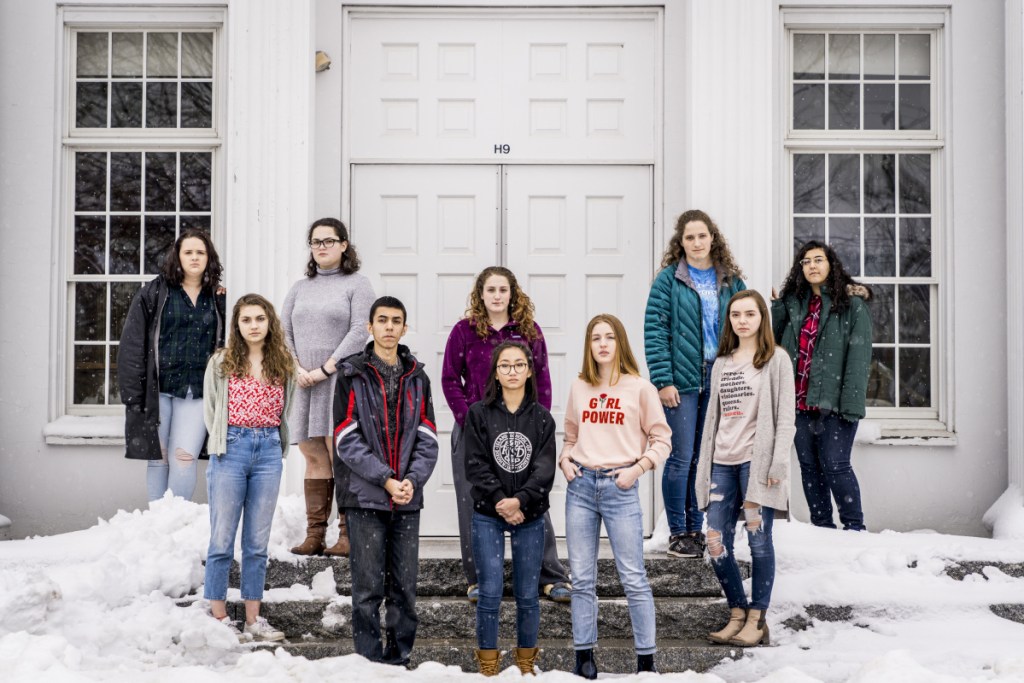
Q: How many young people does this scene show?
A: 10